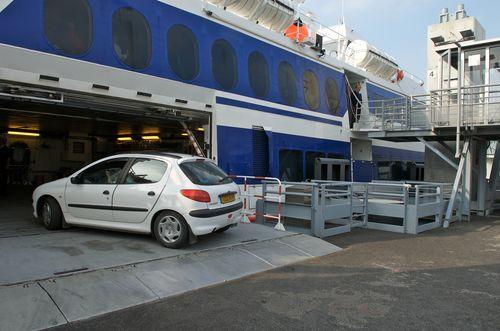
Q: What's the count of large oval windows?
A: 8